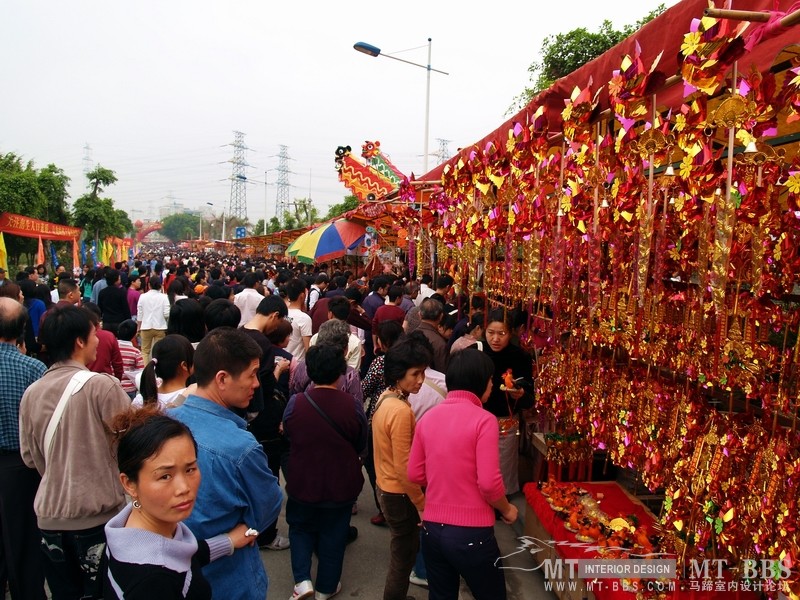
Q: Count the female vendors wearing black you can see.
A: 1